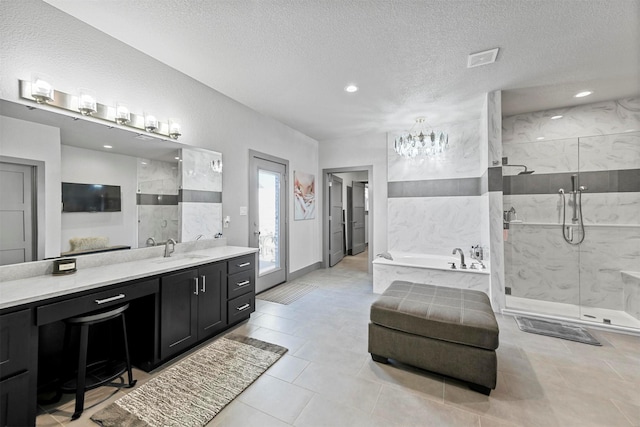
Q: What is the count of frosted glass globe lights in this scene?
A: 5